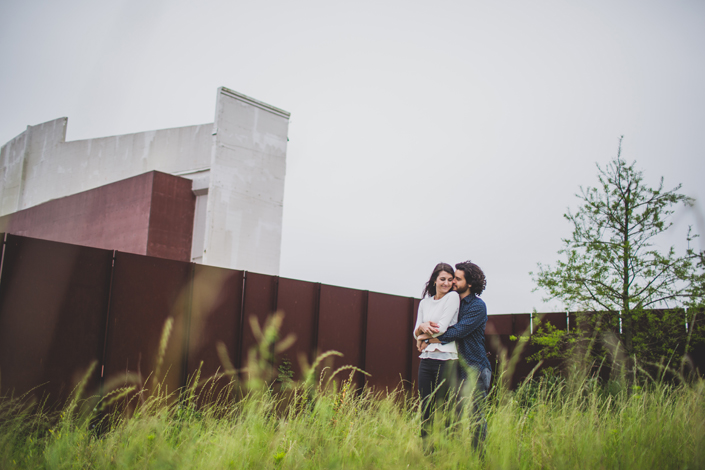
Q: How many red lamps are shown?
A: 0